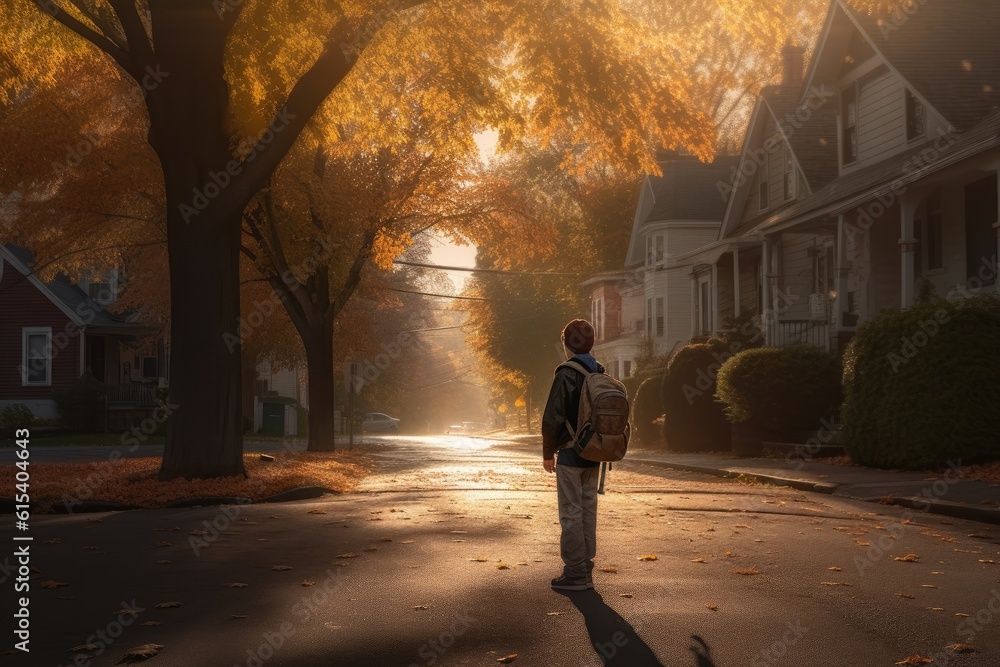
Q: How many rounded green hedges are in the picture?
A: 4